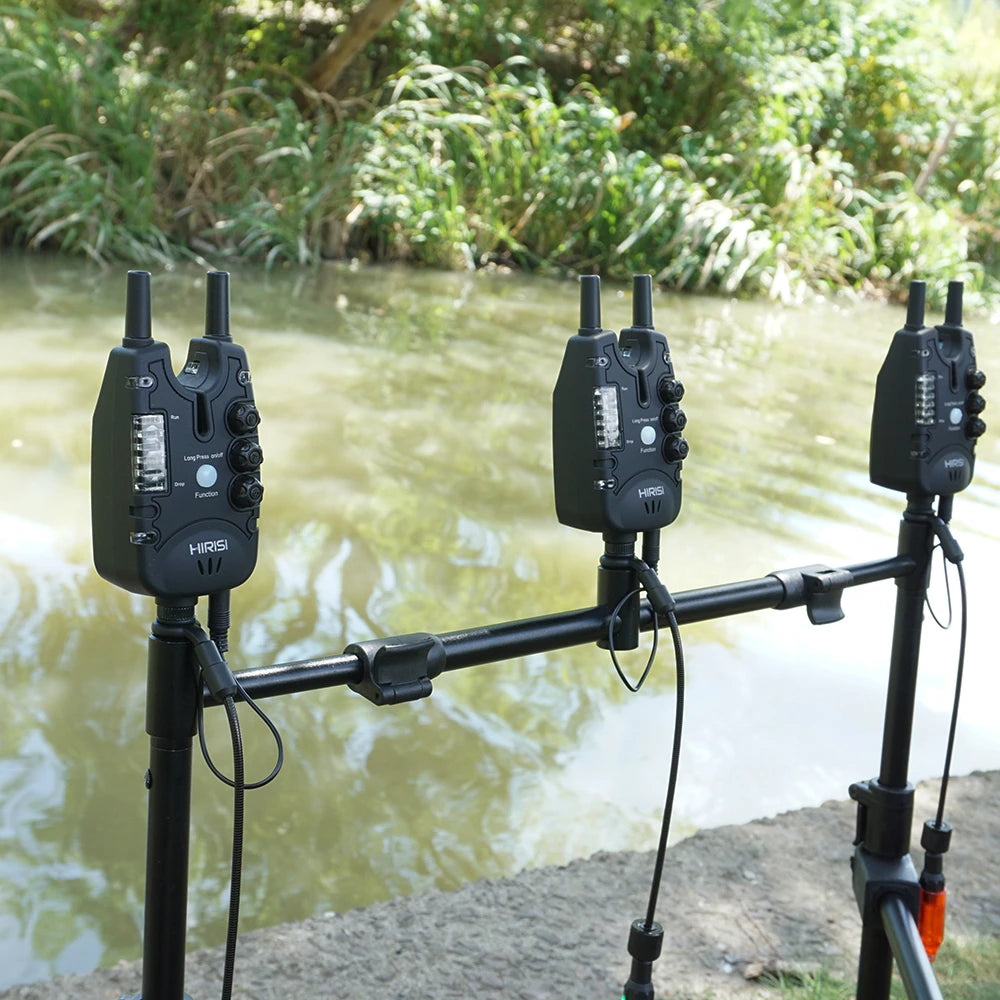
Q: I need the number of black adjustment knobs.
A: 9